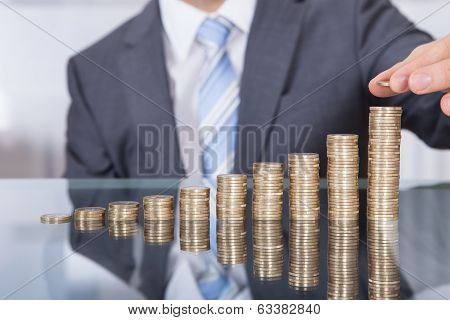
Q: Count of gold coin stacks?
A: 10